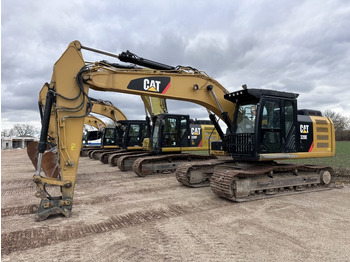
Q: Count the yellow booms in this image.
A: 4